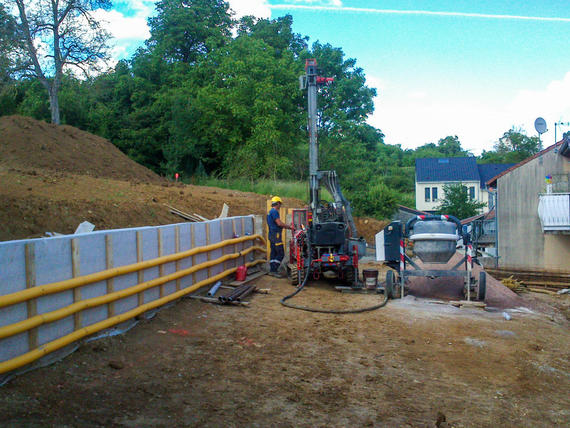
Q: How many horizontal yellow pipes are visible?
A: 3